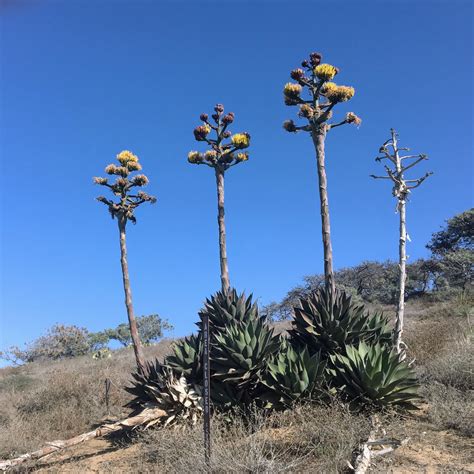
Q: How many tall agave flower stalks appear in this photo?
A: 4